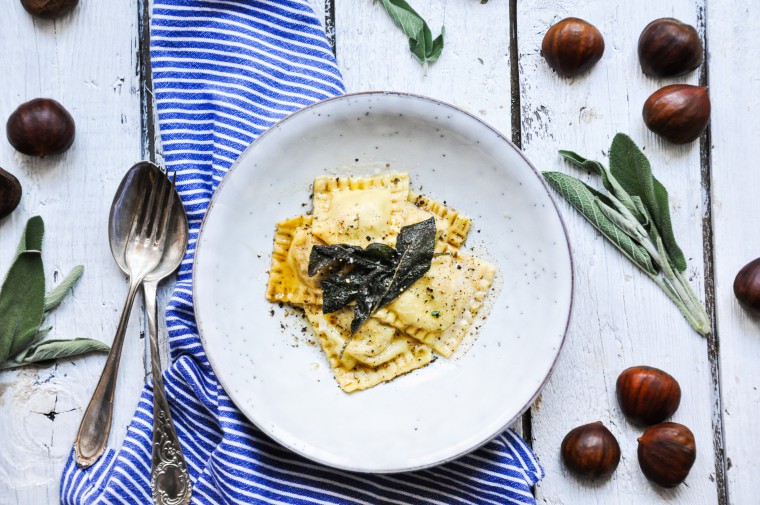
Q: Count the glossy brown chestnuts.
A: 10